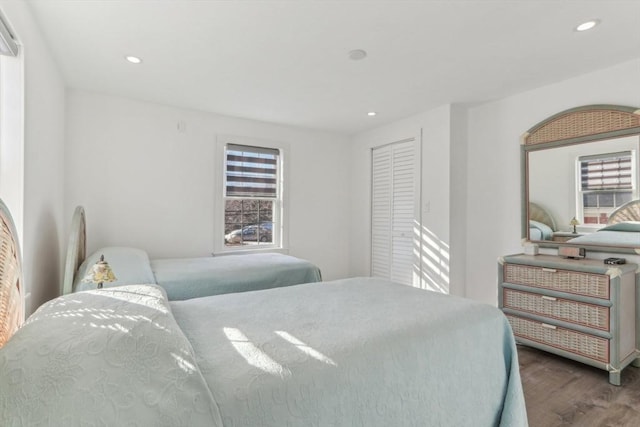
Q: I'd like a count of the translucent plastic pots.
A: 0